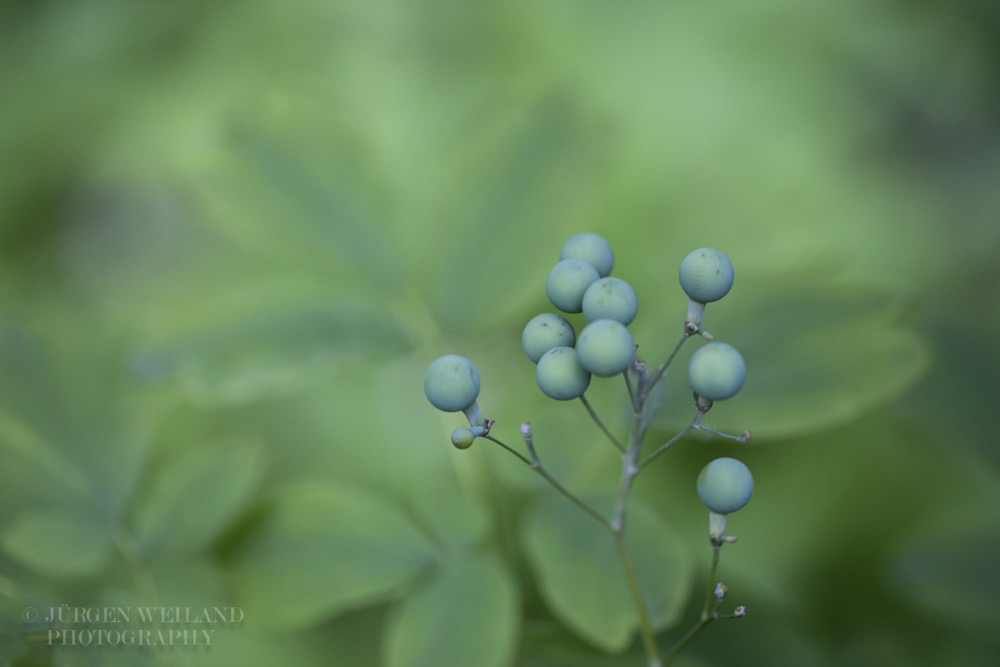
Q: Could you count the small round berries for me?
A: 11